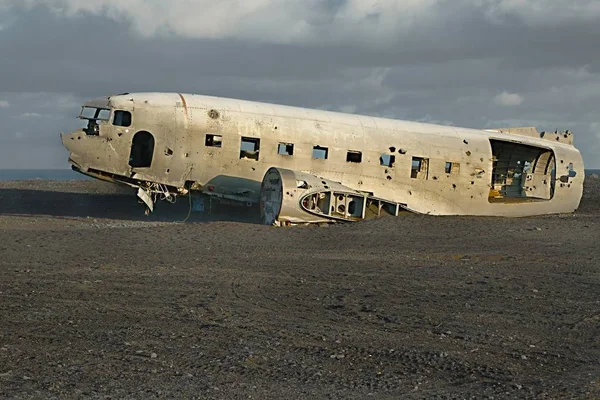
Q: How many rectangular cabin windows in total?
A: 8